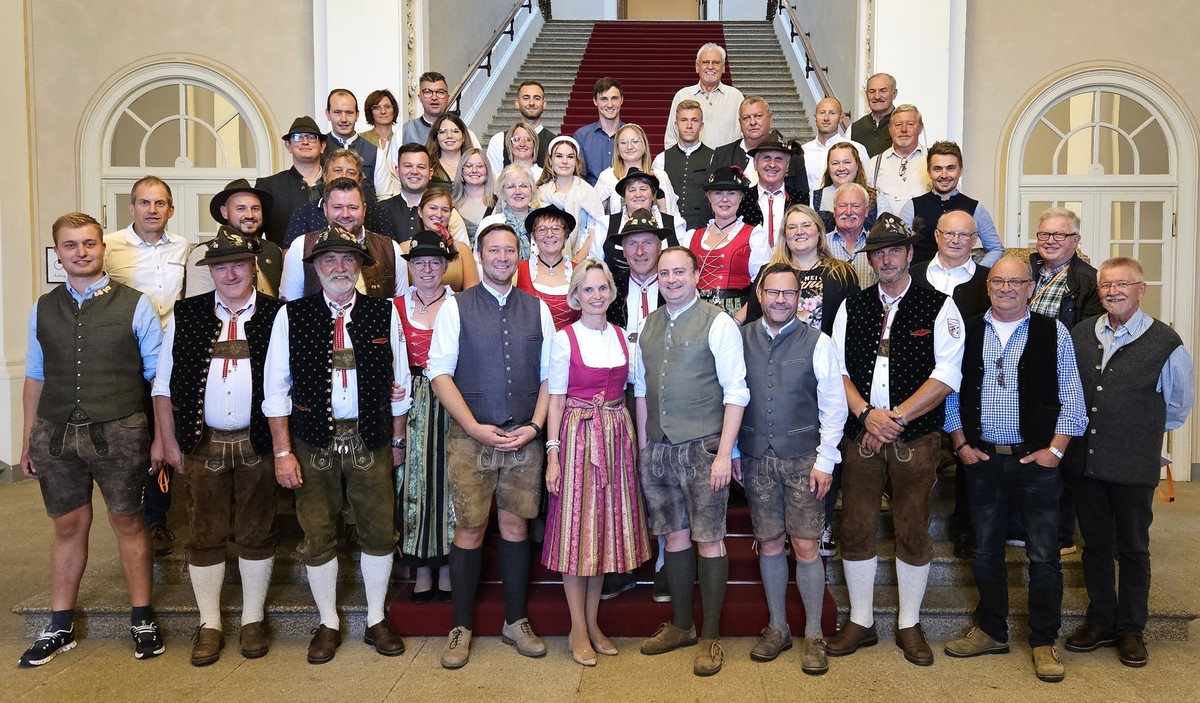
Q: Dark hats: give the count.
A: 11